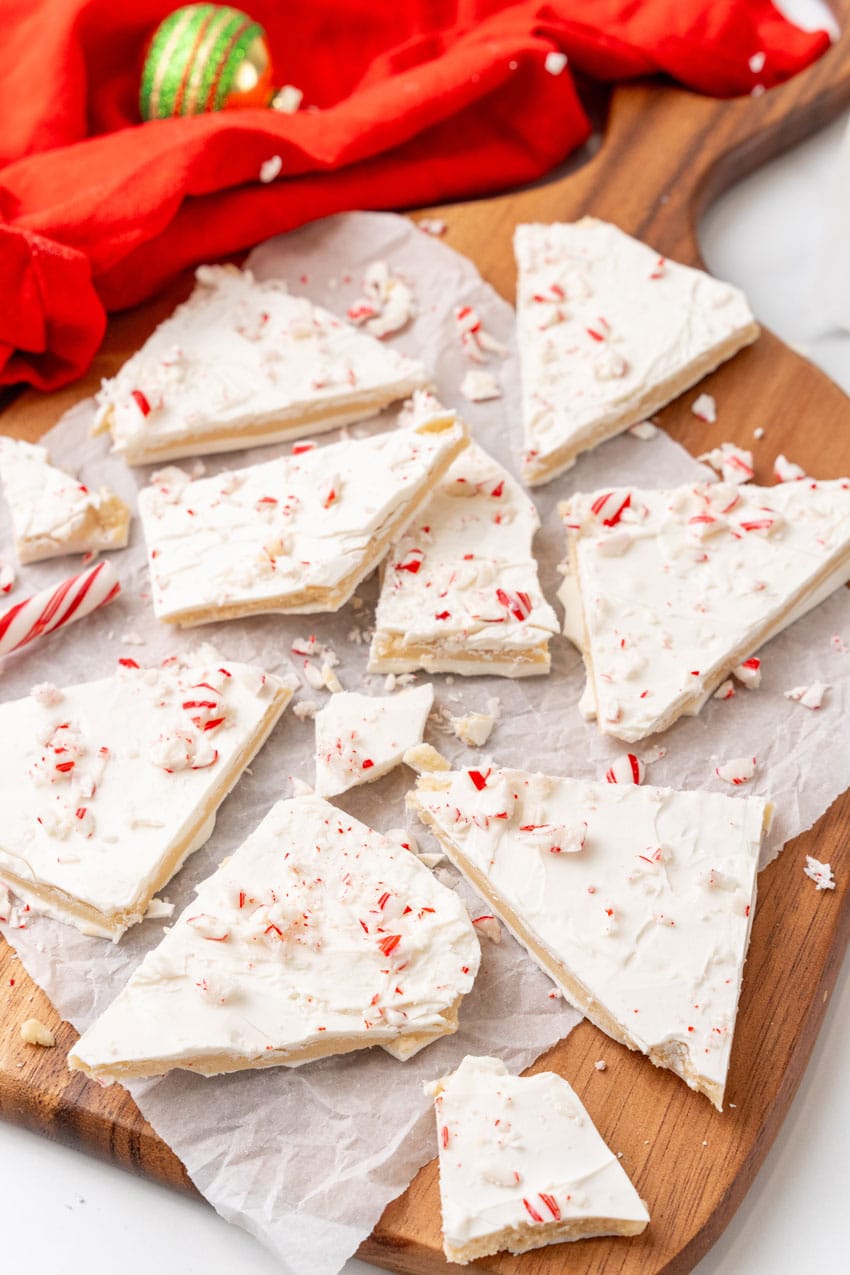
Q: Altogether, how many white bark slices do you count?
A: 11